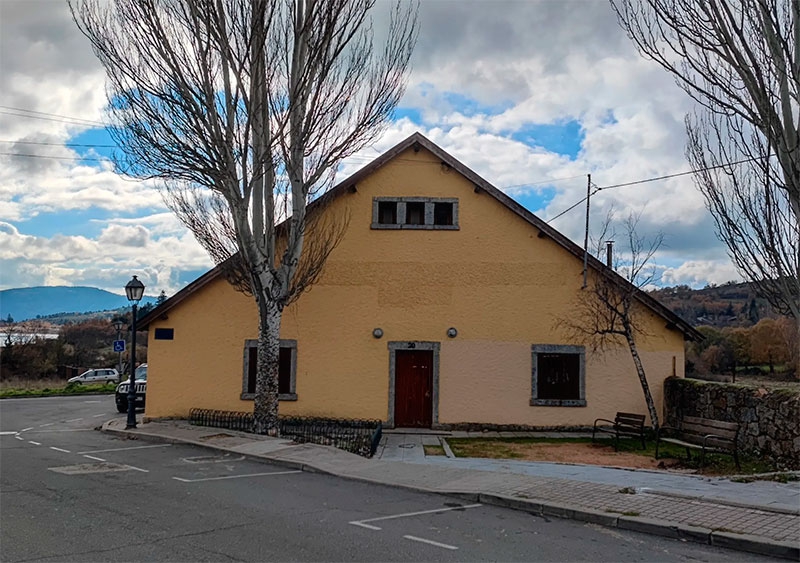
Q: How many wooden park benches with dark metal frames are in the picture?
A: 2